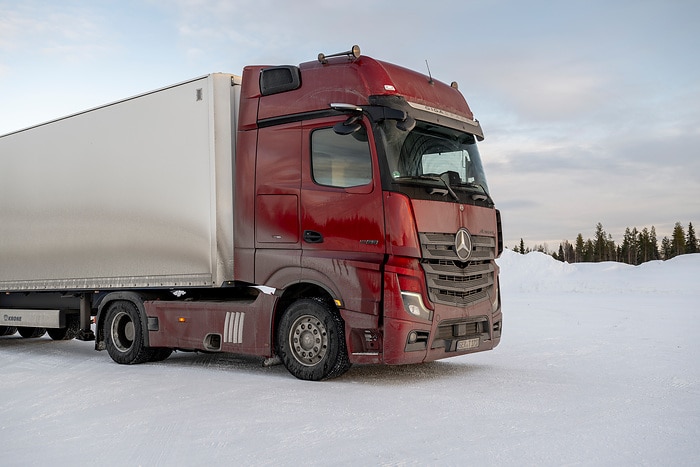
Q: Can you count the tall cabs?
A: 1